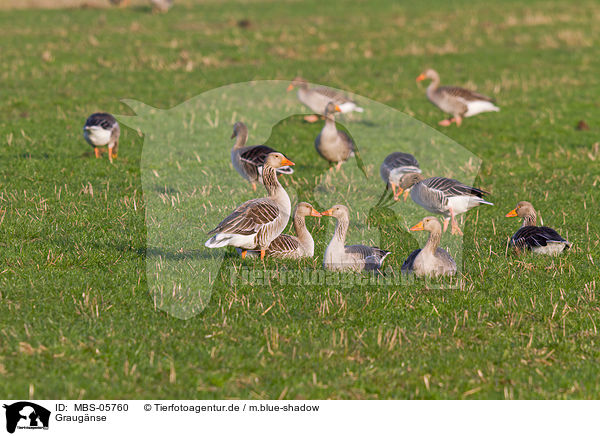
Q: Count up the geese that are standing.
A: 8